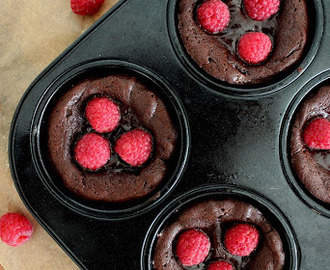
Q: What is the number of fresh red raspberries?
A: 12